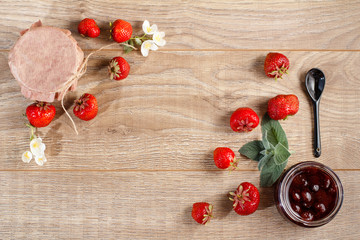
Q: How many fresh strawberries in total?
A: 11